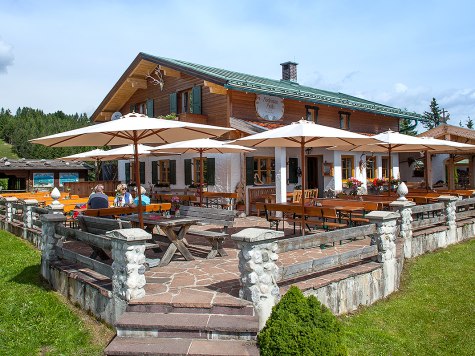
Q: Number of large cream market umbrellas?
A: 7